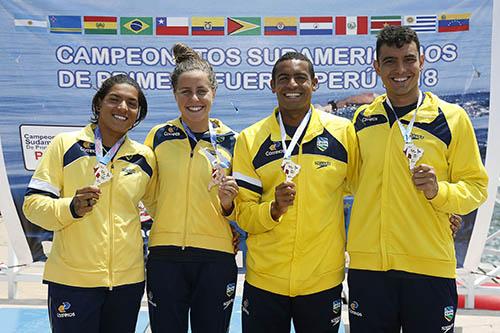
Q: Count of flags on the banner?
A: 13